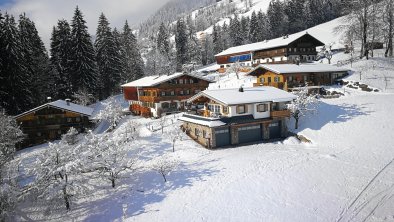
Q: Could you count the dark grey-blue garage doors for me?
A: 3